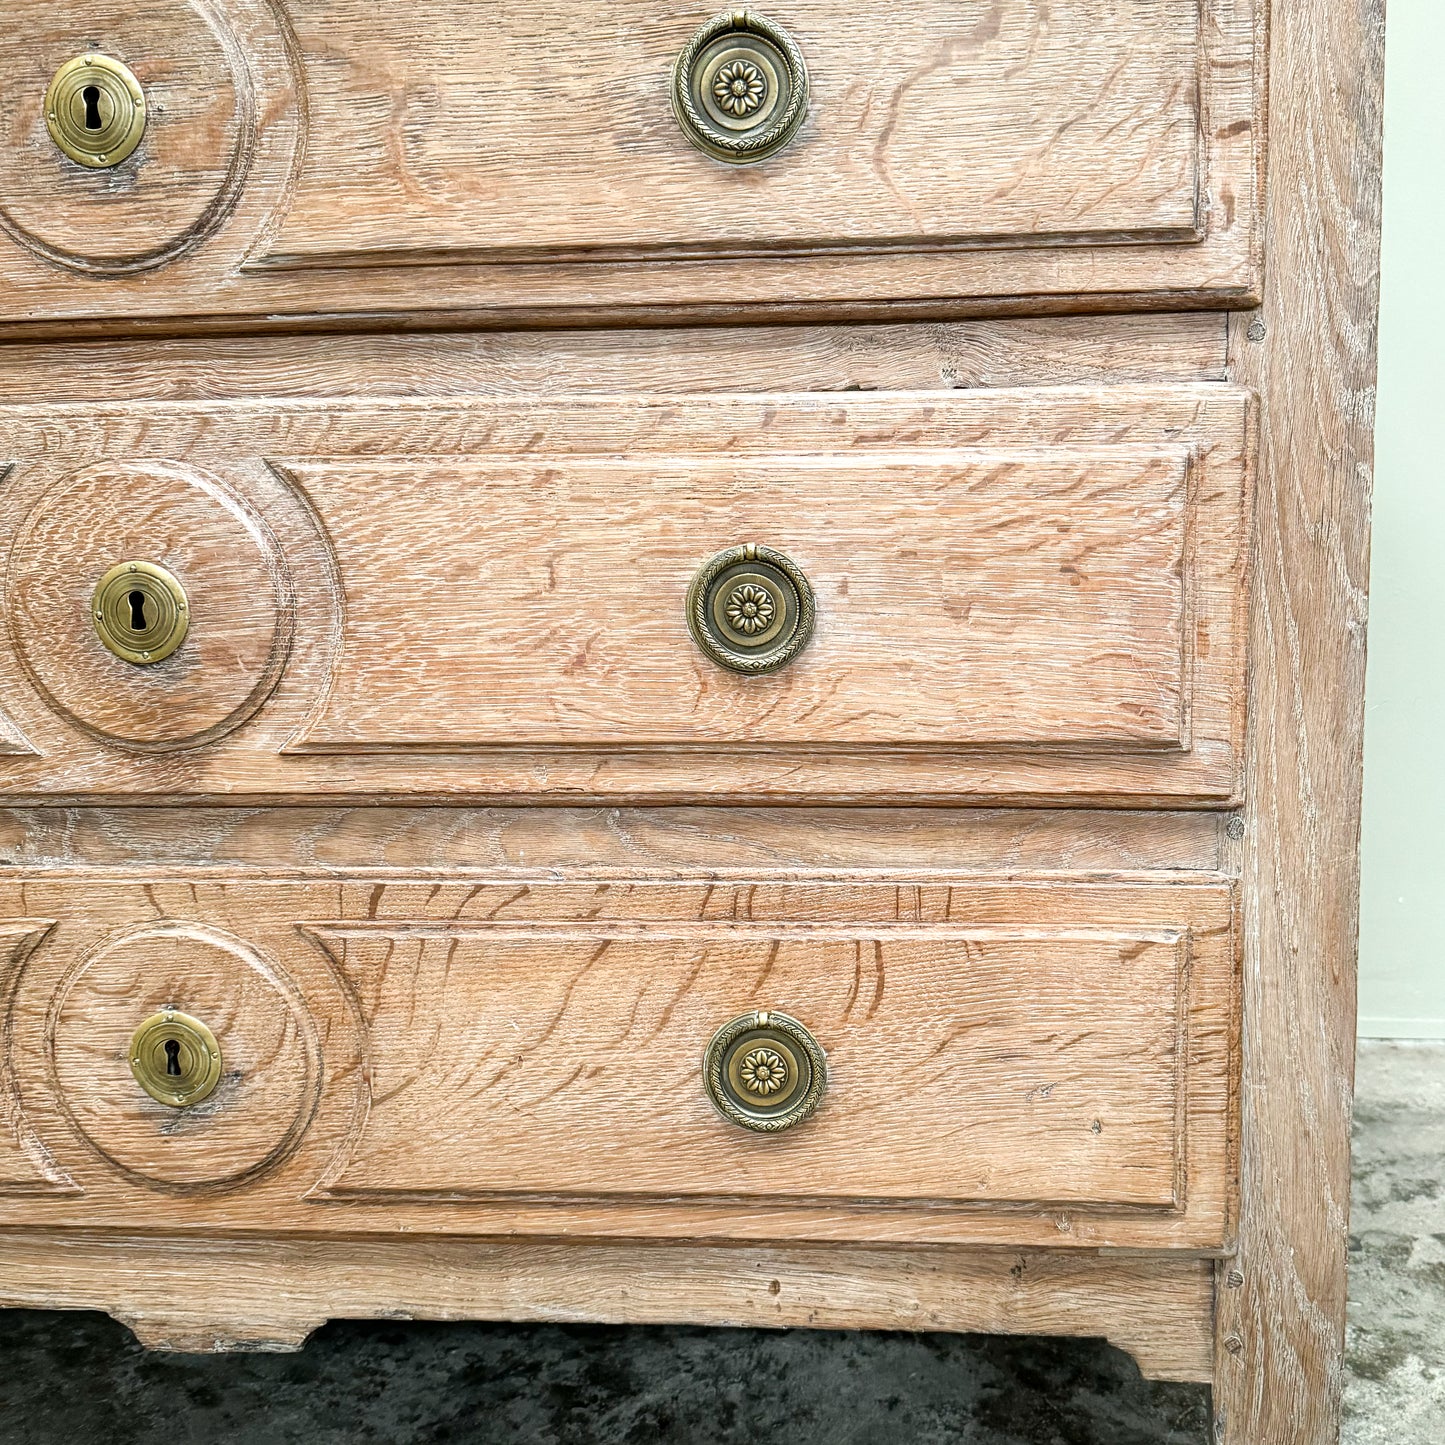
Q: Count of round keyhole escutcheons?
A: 3